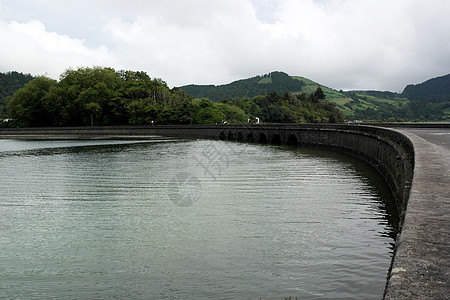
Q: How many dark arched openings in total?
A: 7